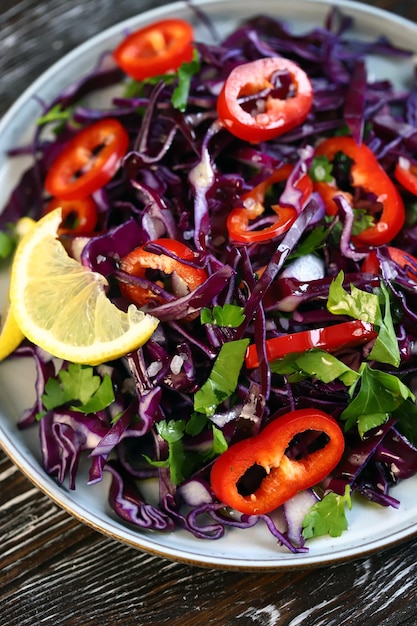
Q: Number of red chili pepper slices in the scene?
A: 11